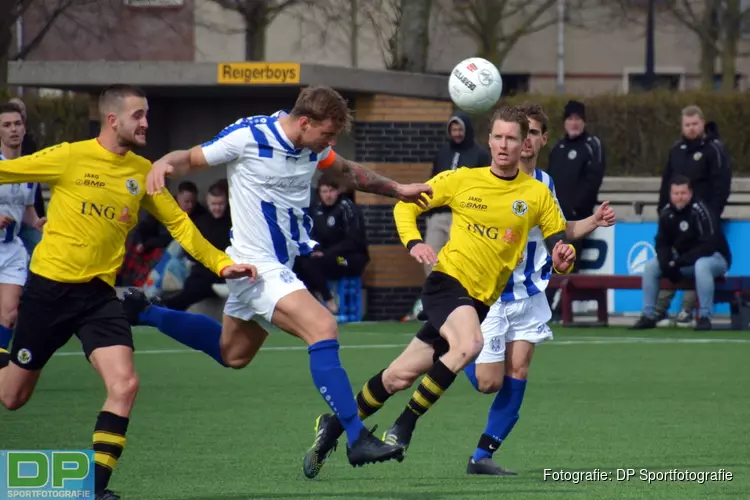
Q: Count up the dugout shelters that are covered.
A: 1